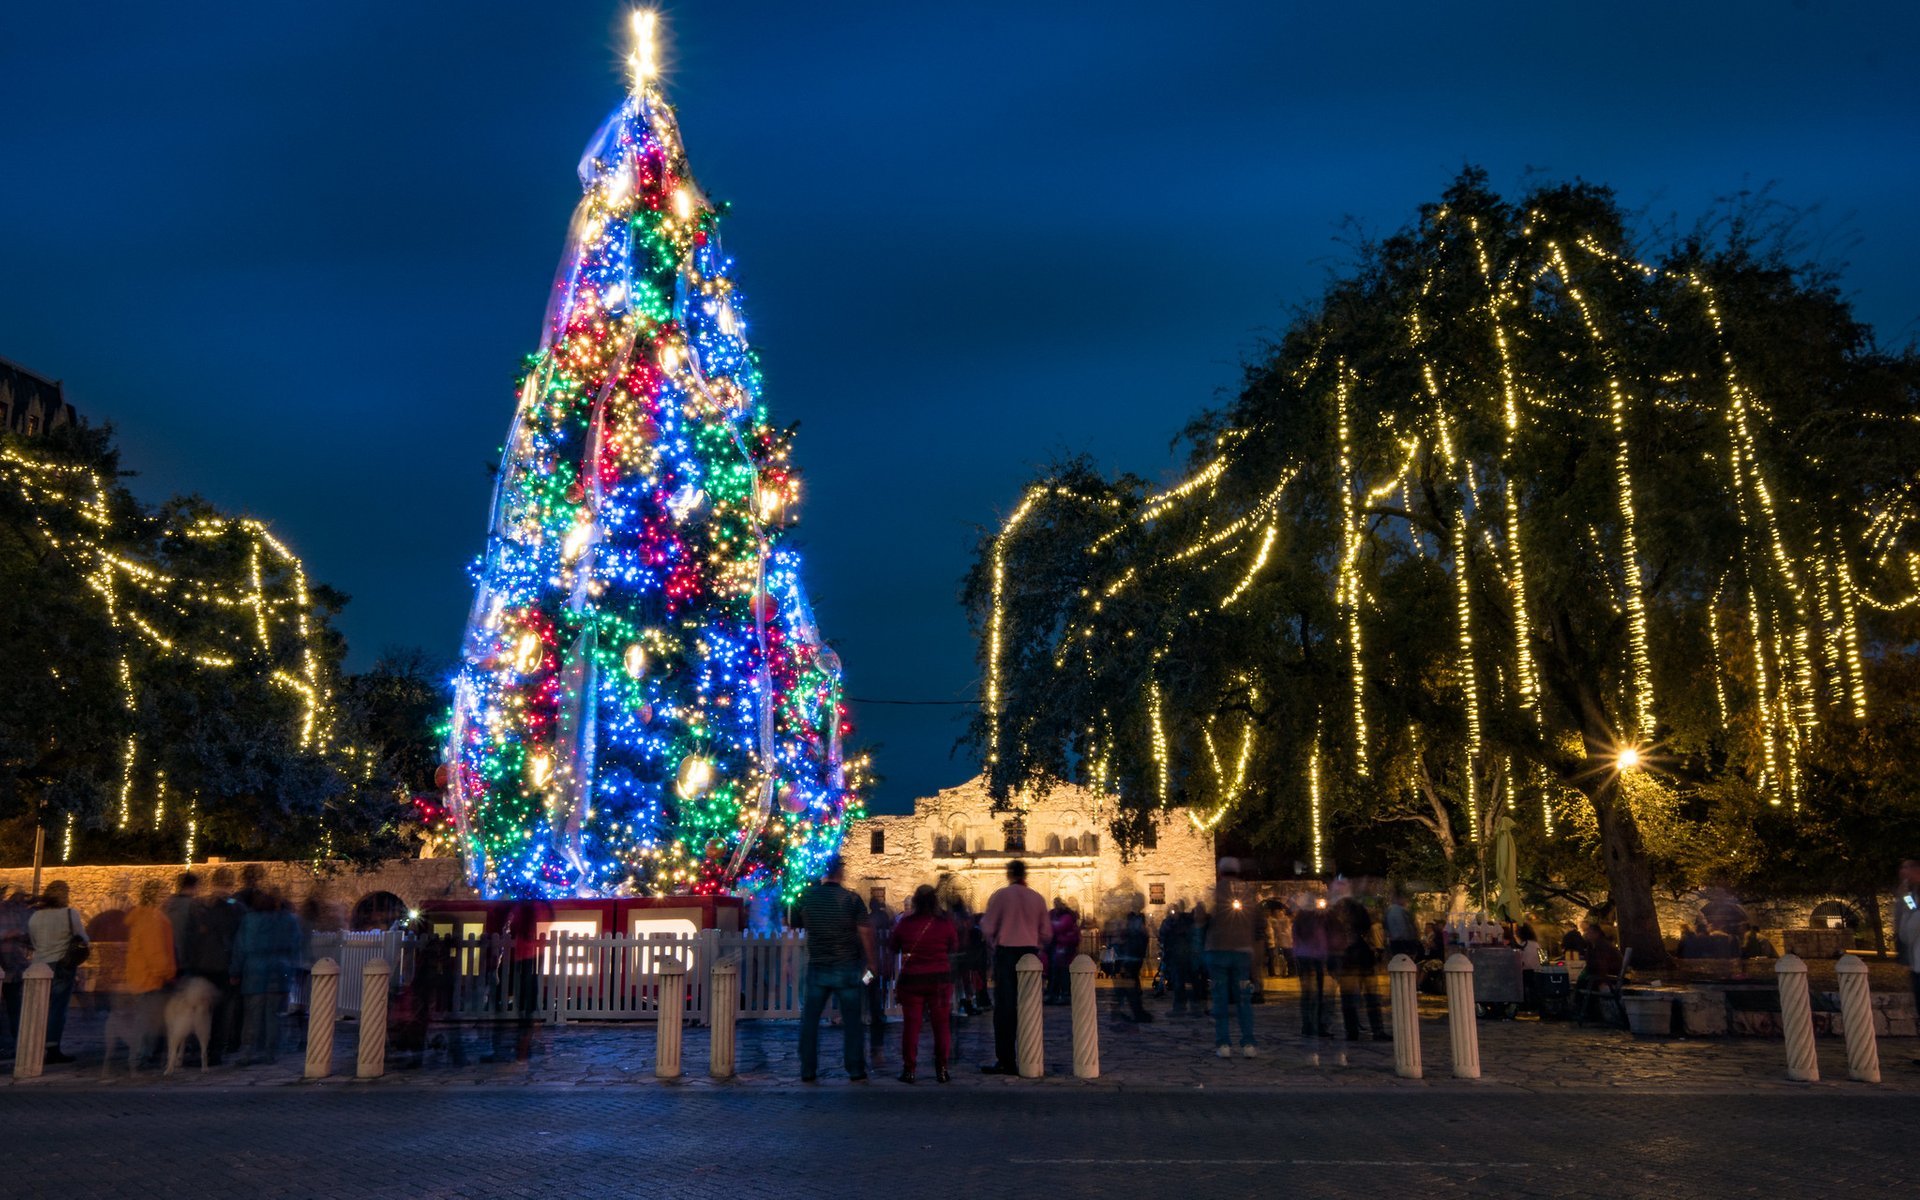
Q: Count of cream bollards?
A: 11